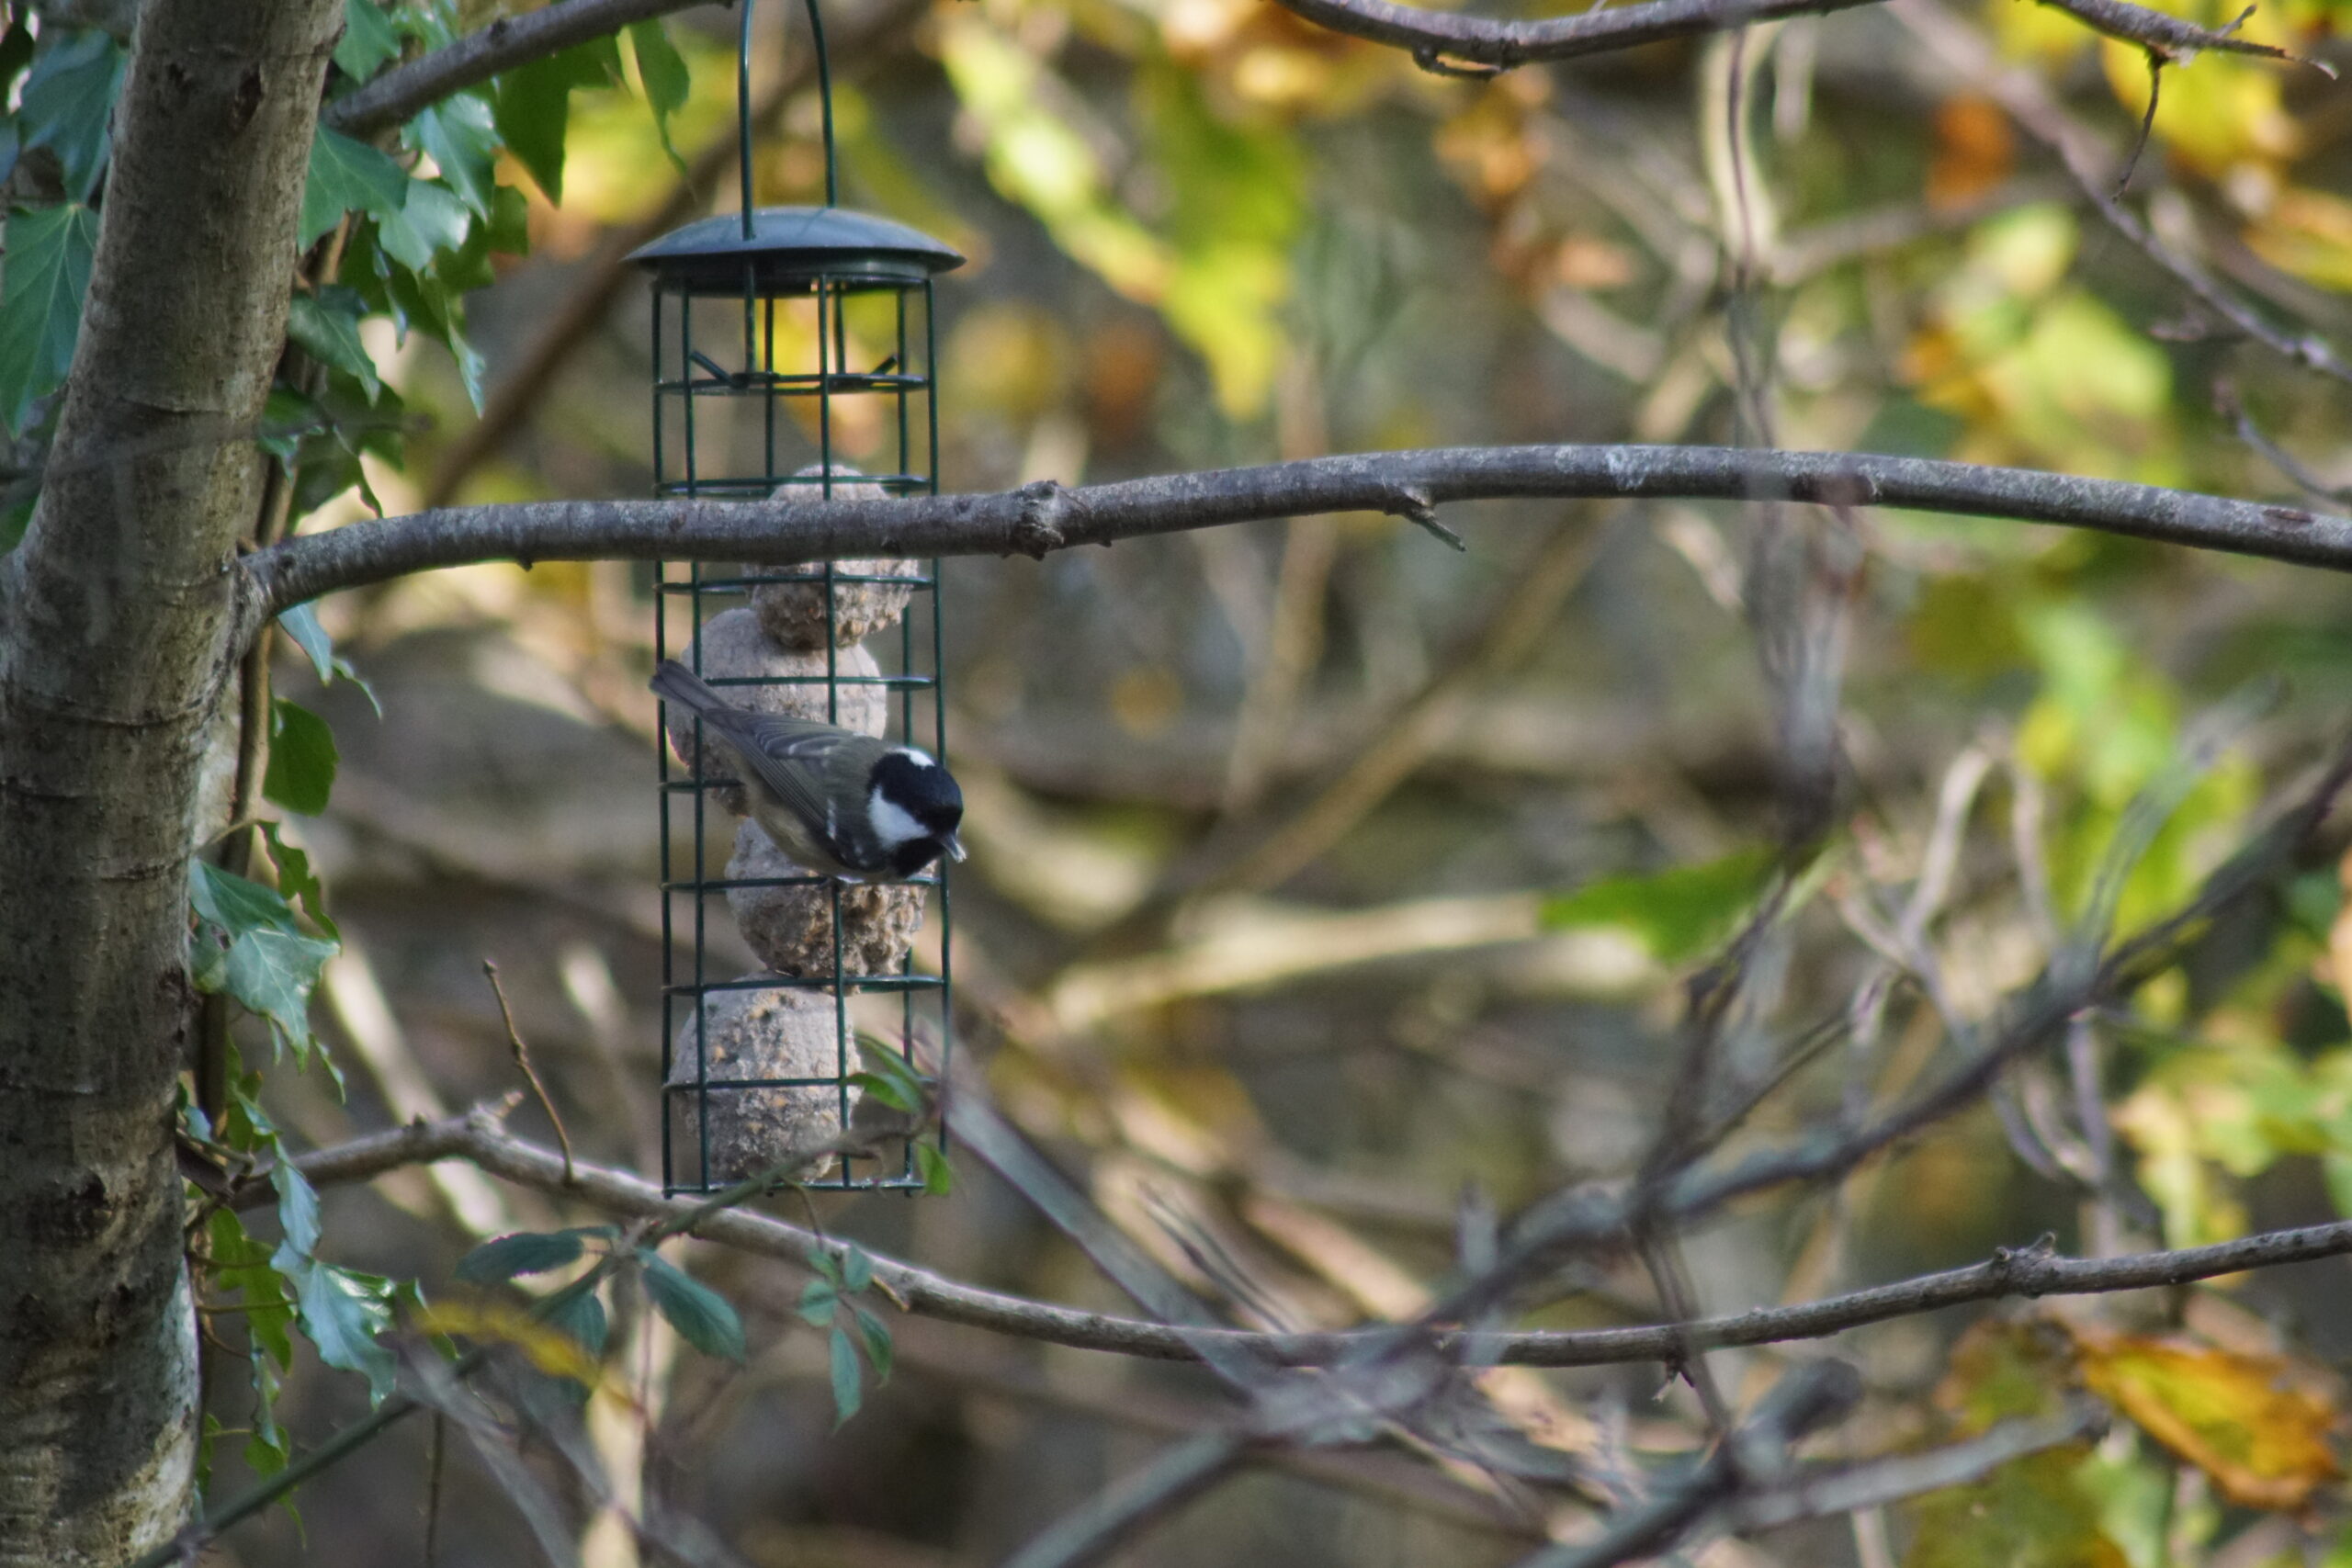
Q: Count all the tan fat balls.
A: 4